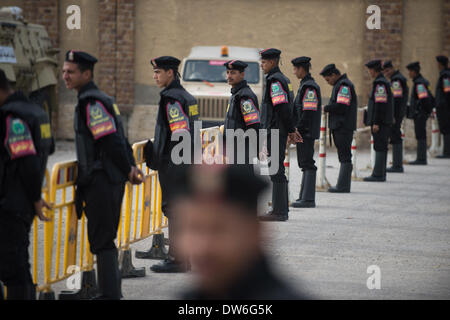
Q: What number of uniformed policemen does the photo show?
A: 12